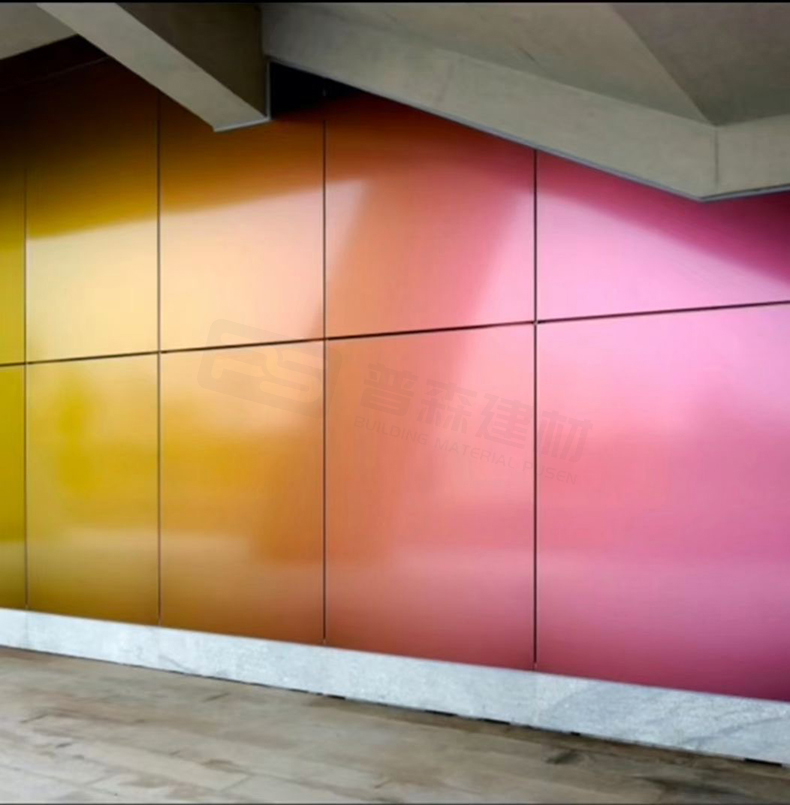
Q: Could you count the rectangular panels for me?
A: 10